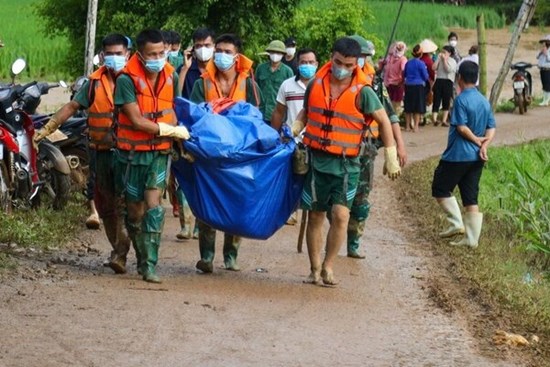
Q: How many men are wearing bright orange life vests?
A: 5